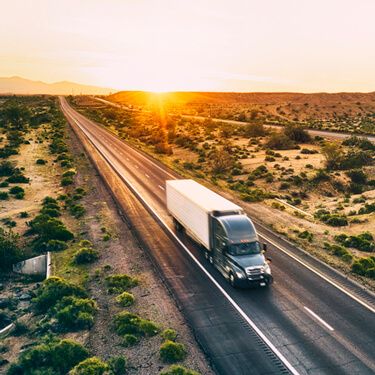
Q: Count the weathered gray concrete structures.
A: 1